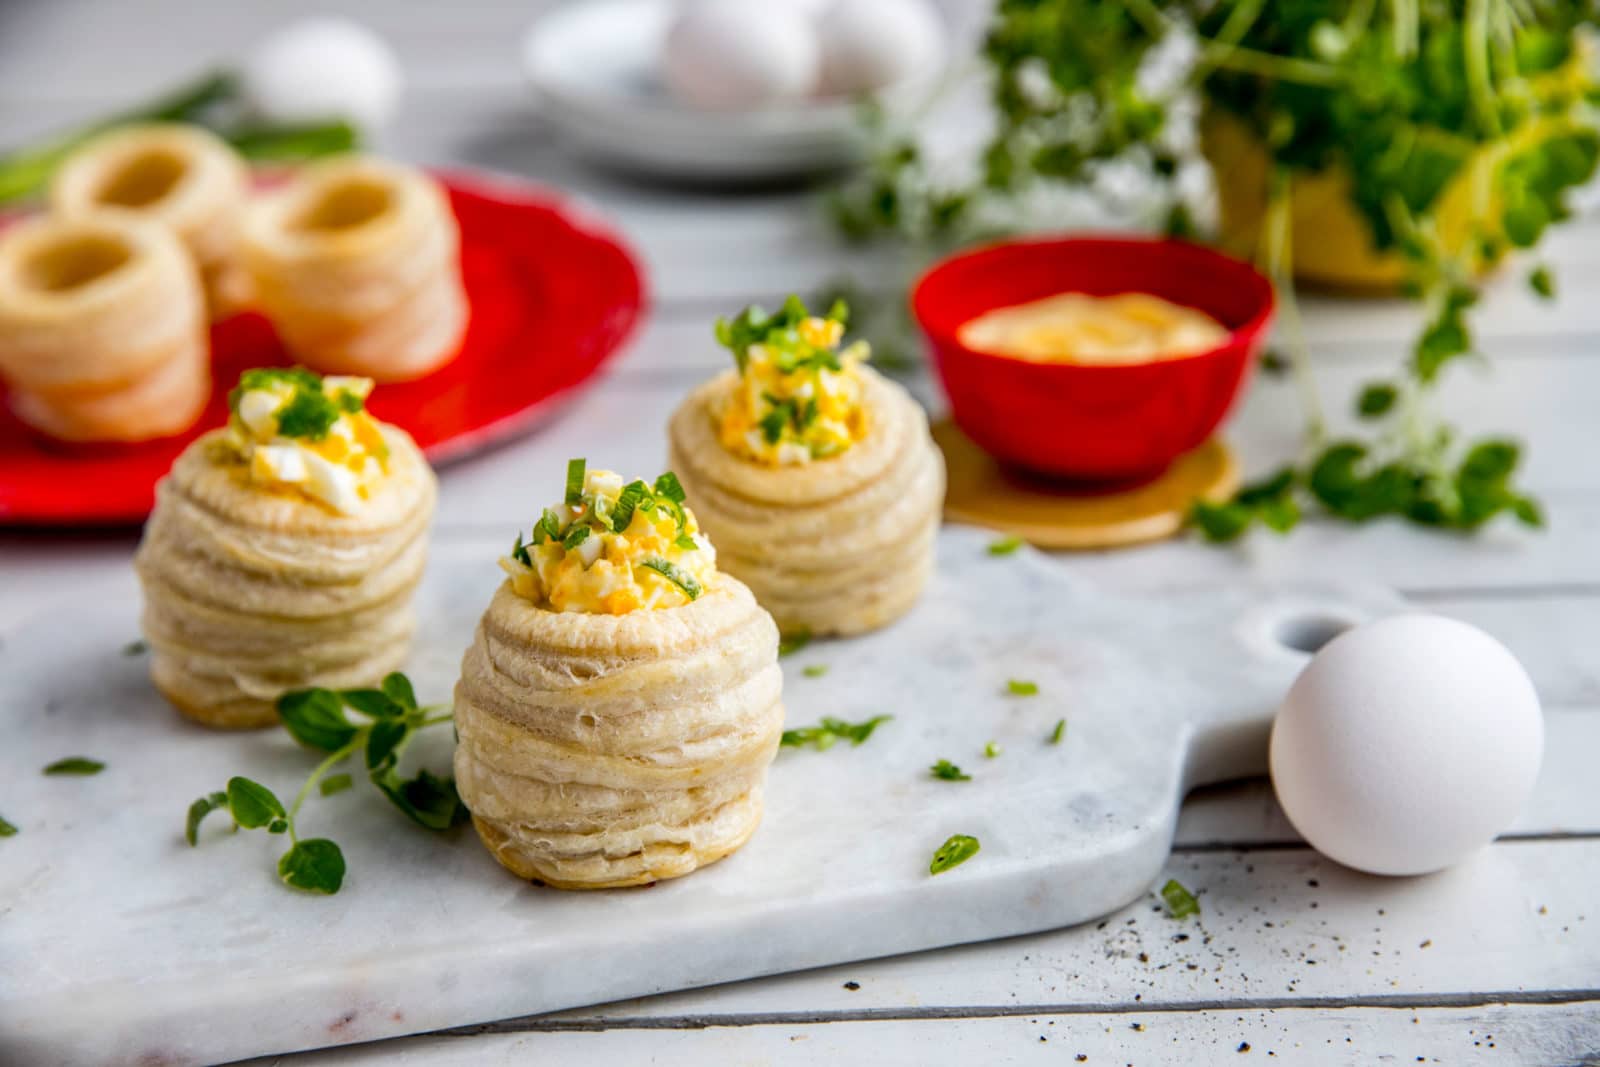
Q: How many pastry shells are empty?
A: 3